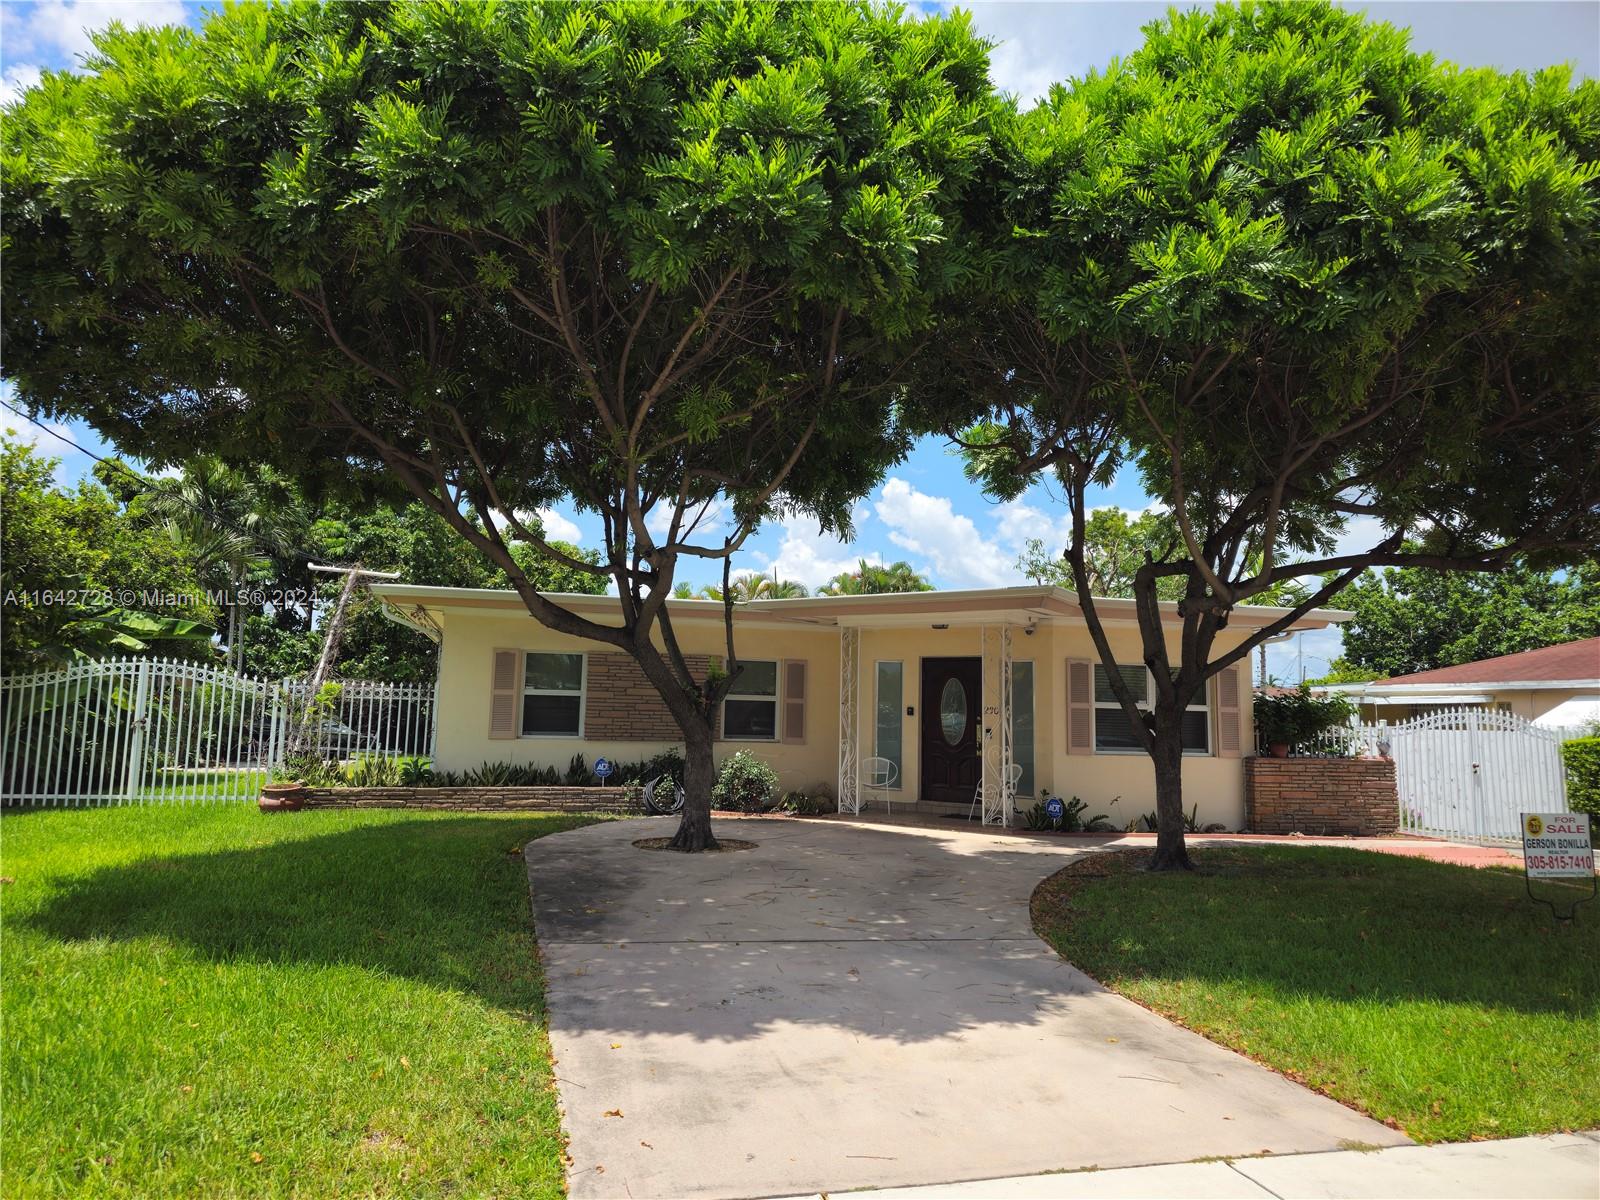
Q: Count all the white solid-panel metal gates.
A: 1